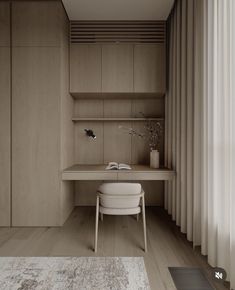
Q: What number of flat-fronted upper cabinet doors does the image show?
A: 3